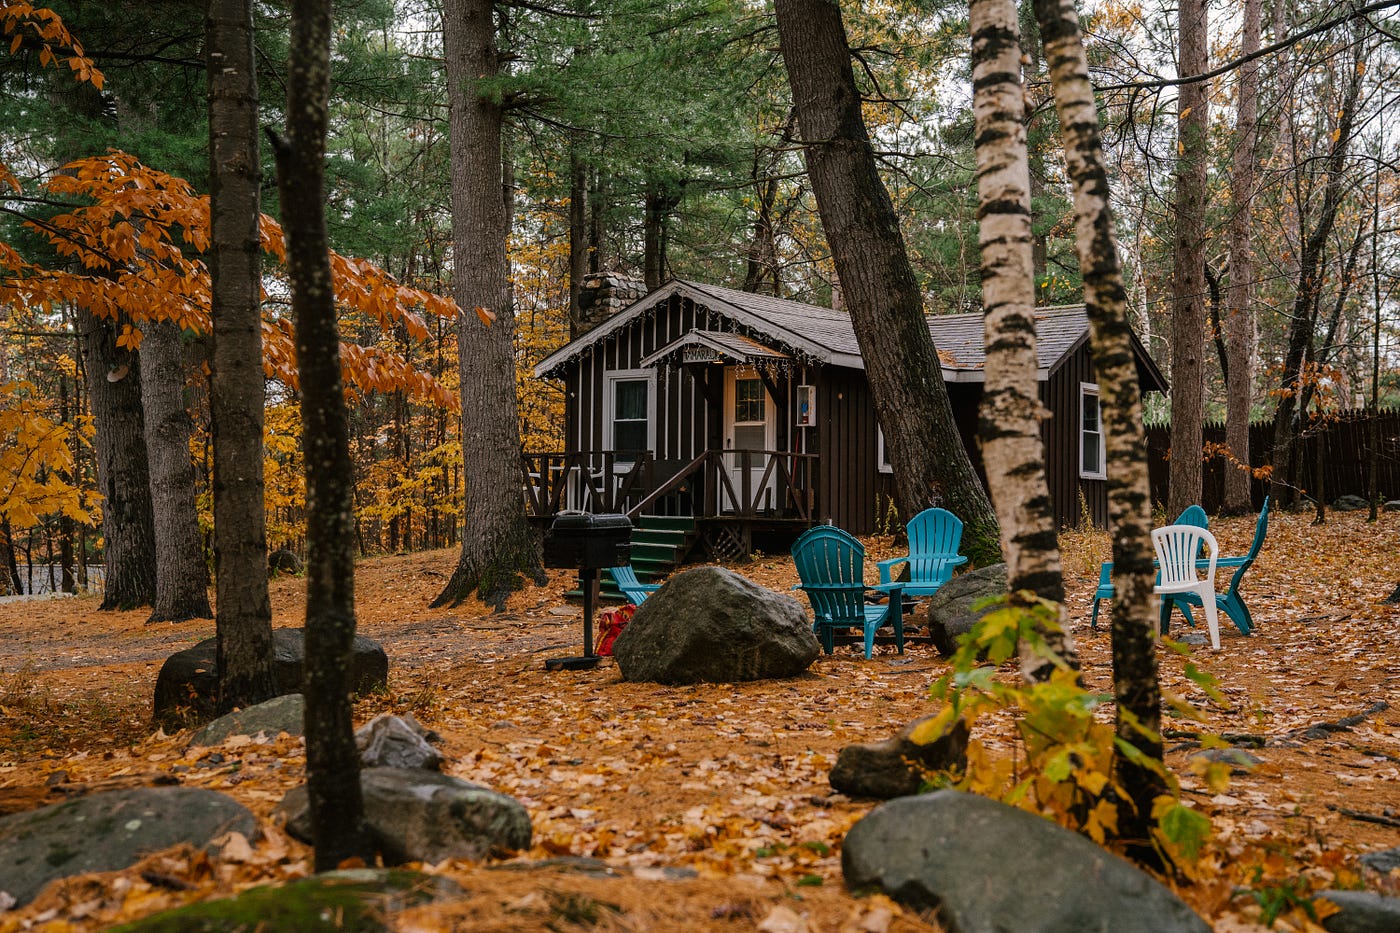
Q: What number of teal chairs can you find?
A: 5